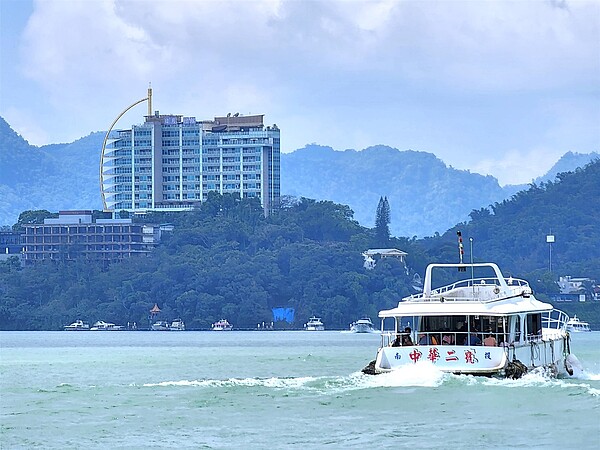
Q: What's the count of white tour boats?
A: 9